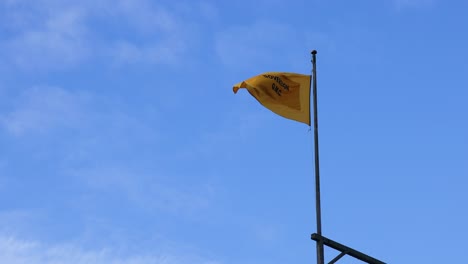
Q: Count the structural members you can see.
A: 3